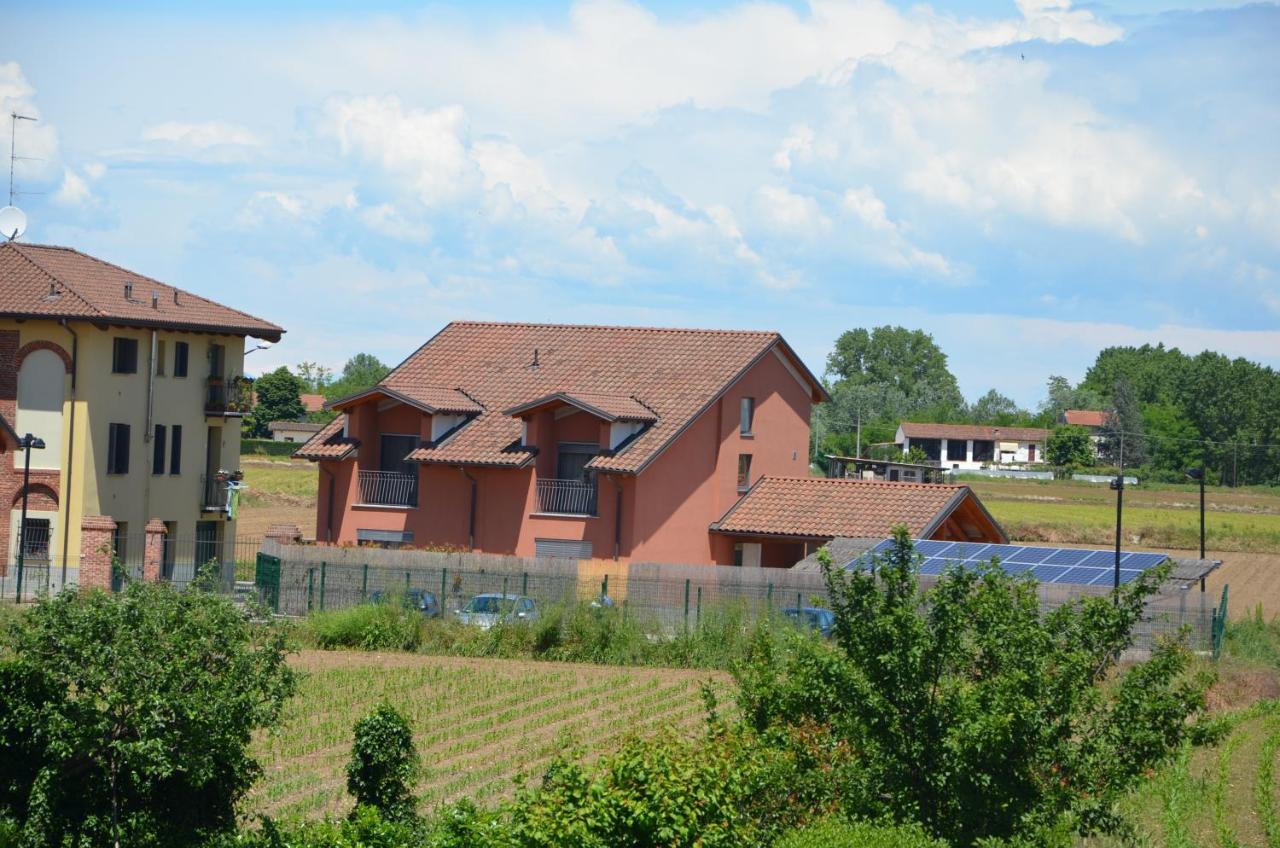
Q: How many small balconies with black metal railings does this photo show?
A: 4